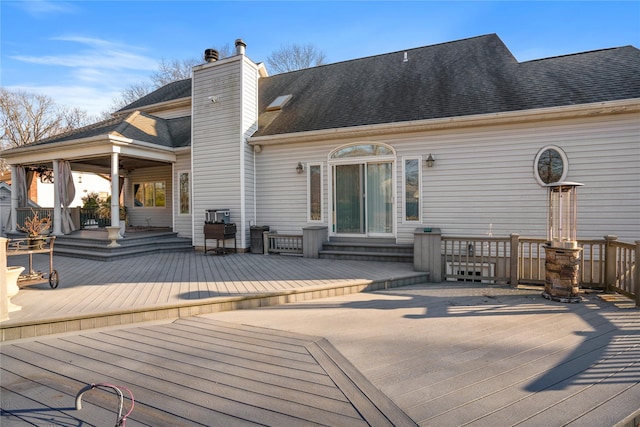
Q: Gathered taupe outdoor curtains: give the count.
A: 2